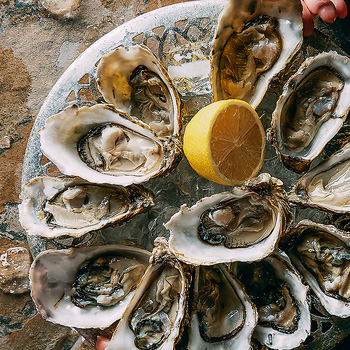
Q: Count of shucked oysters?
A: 12